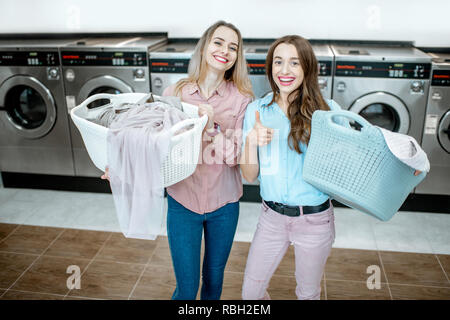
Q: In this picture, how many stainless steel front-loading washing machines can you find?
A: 6